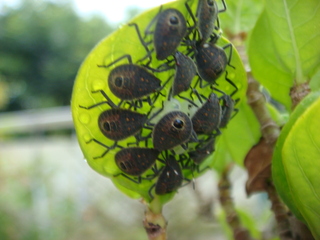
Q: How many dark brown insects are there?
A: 12